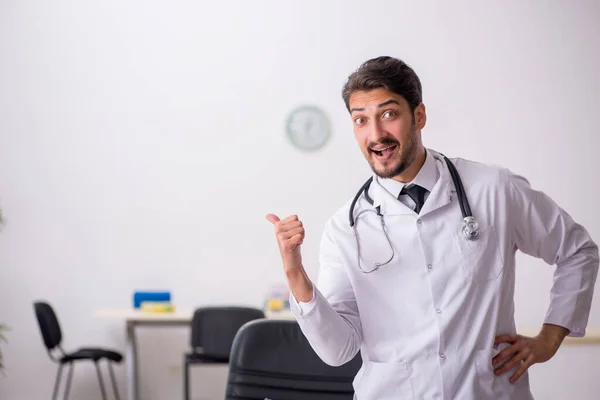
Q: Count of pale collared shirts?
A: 1